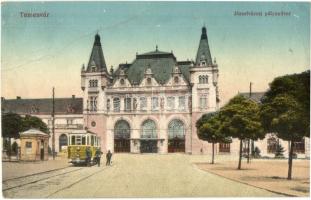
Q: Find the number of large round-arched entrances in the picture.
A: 3